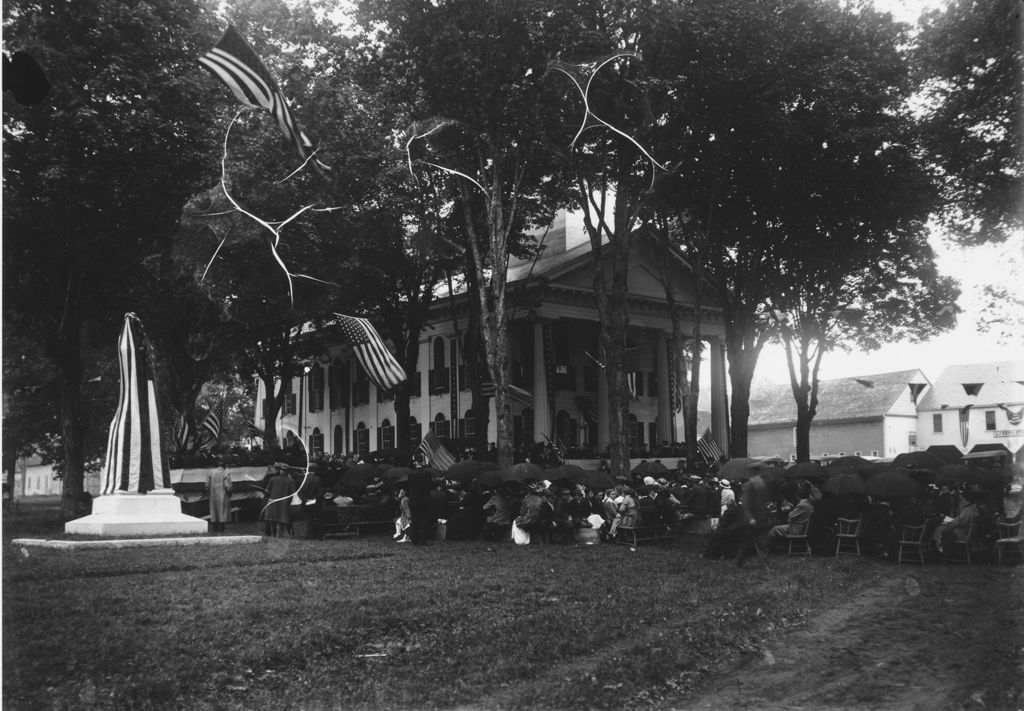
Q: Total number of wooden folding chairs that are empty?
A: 3